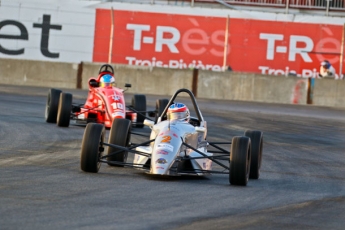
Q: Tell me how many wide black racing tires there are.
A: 8